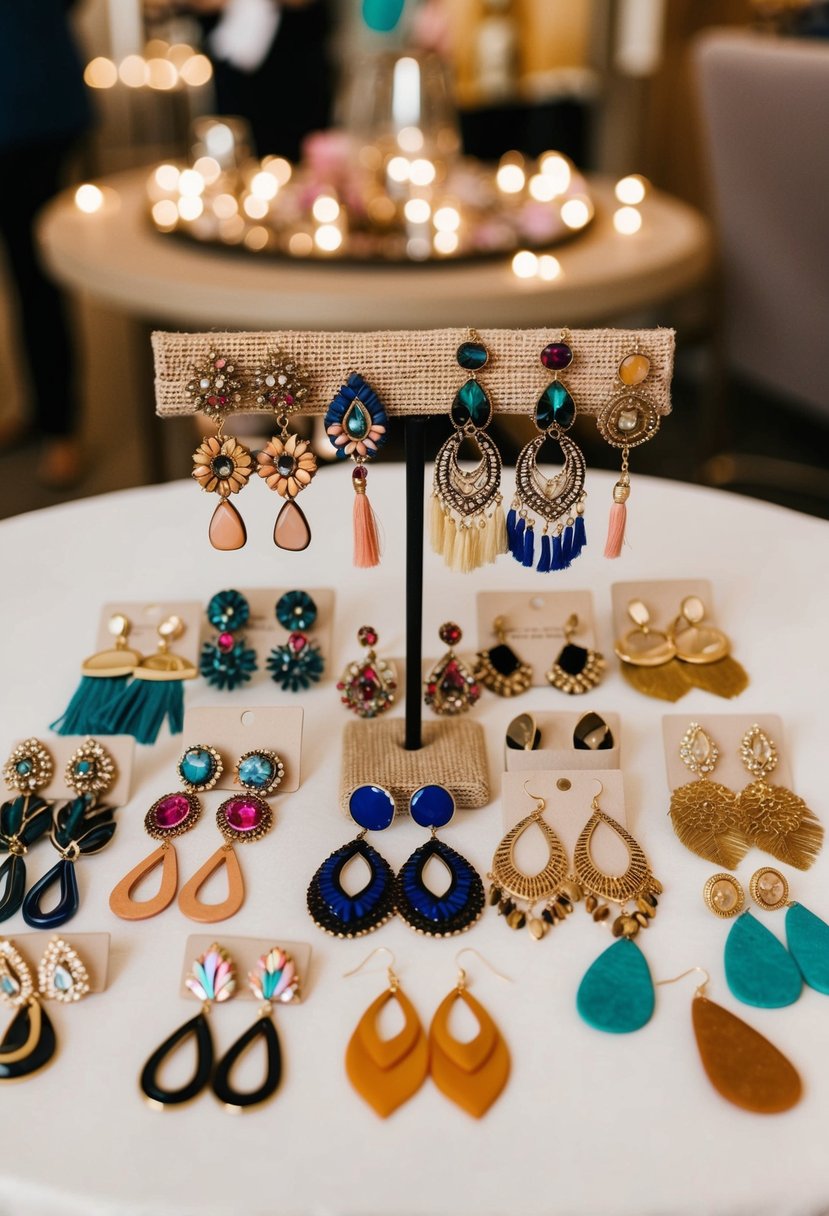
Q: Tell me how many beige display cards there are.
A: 11